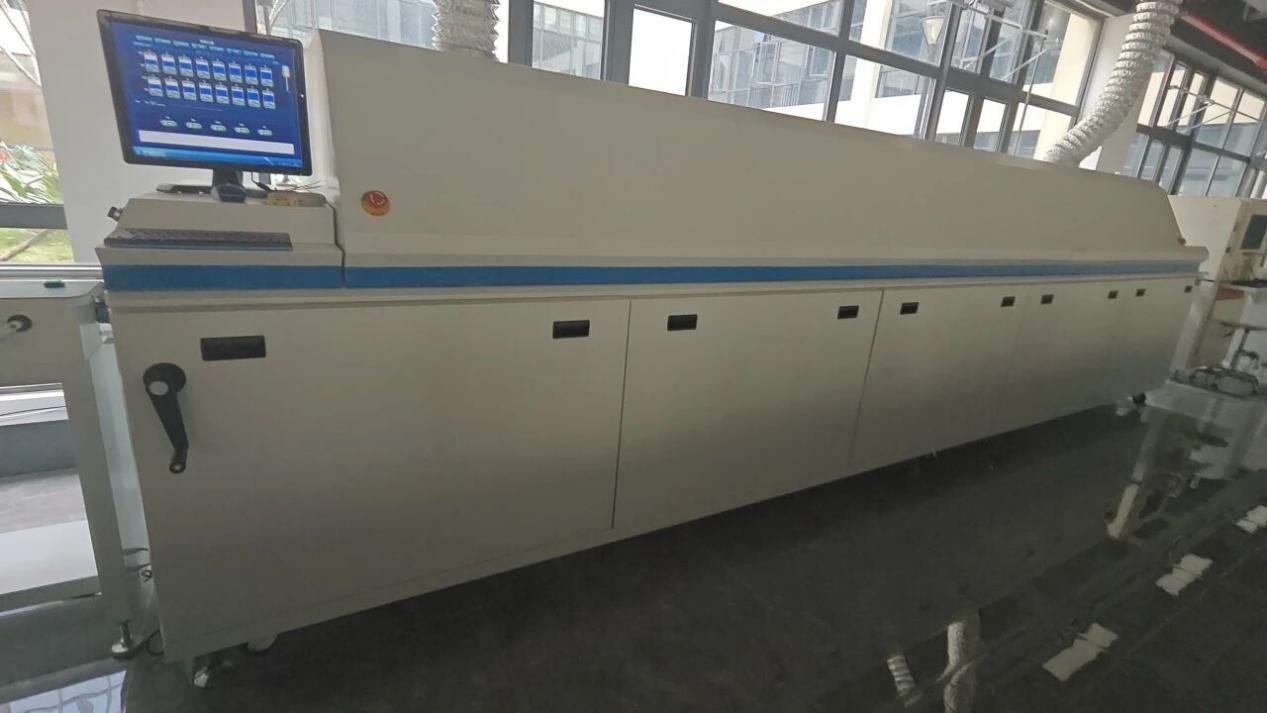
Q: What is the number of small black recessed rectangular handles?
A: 10